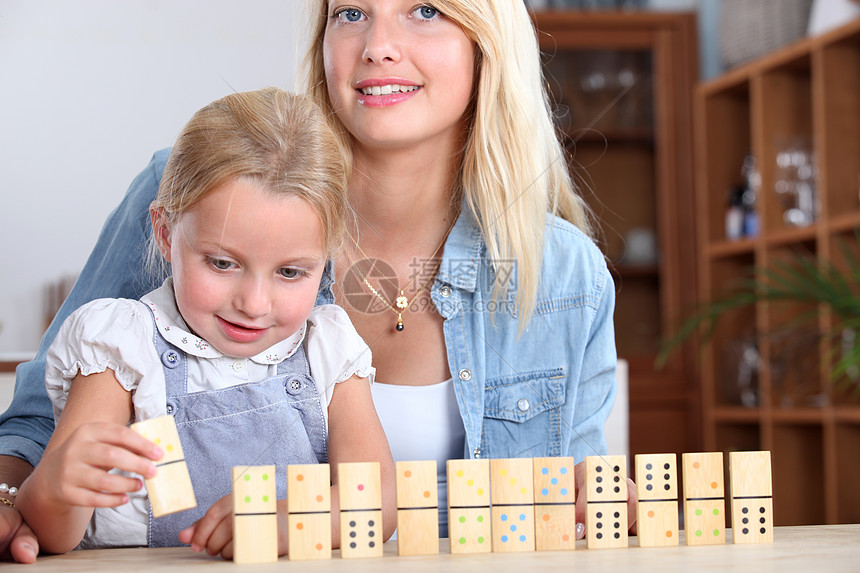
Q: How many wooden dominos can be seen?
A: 12